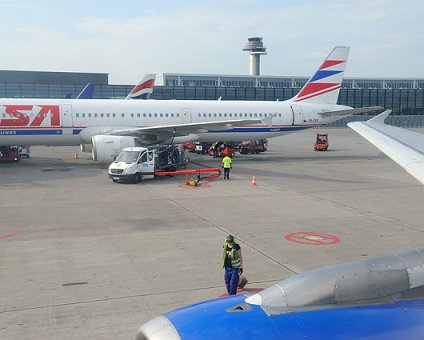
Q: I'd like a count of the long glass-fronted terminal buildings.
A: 1